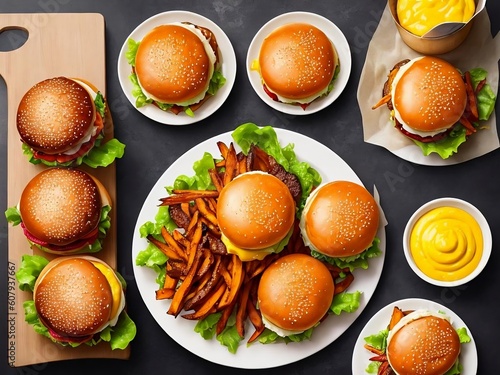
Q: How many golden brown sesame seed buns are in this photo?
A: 10